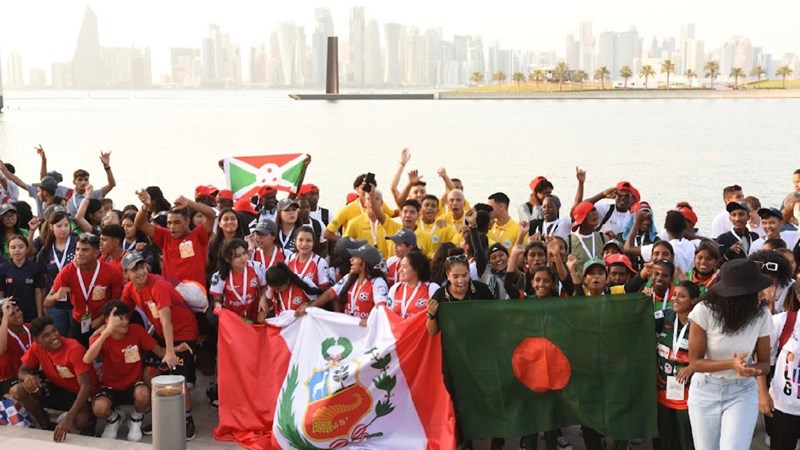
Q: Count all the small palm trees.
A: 15